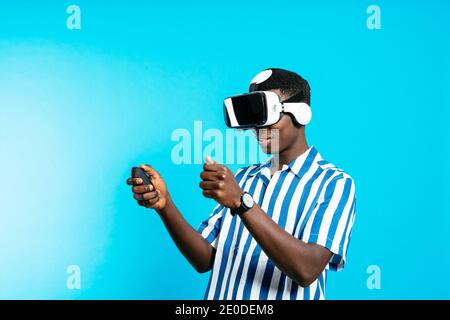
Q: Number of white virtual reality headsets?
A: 1